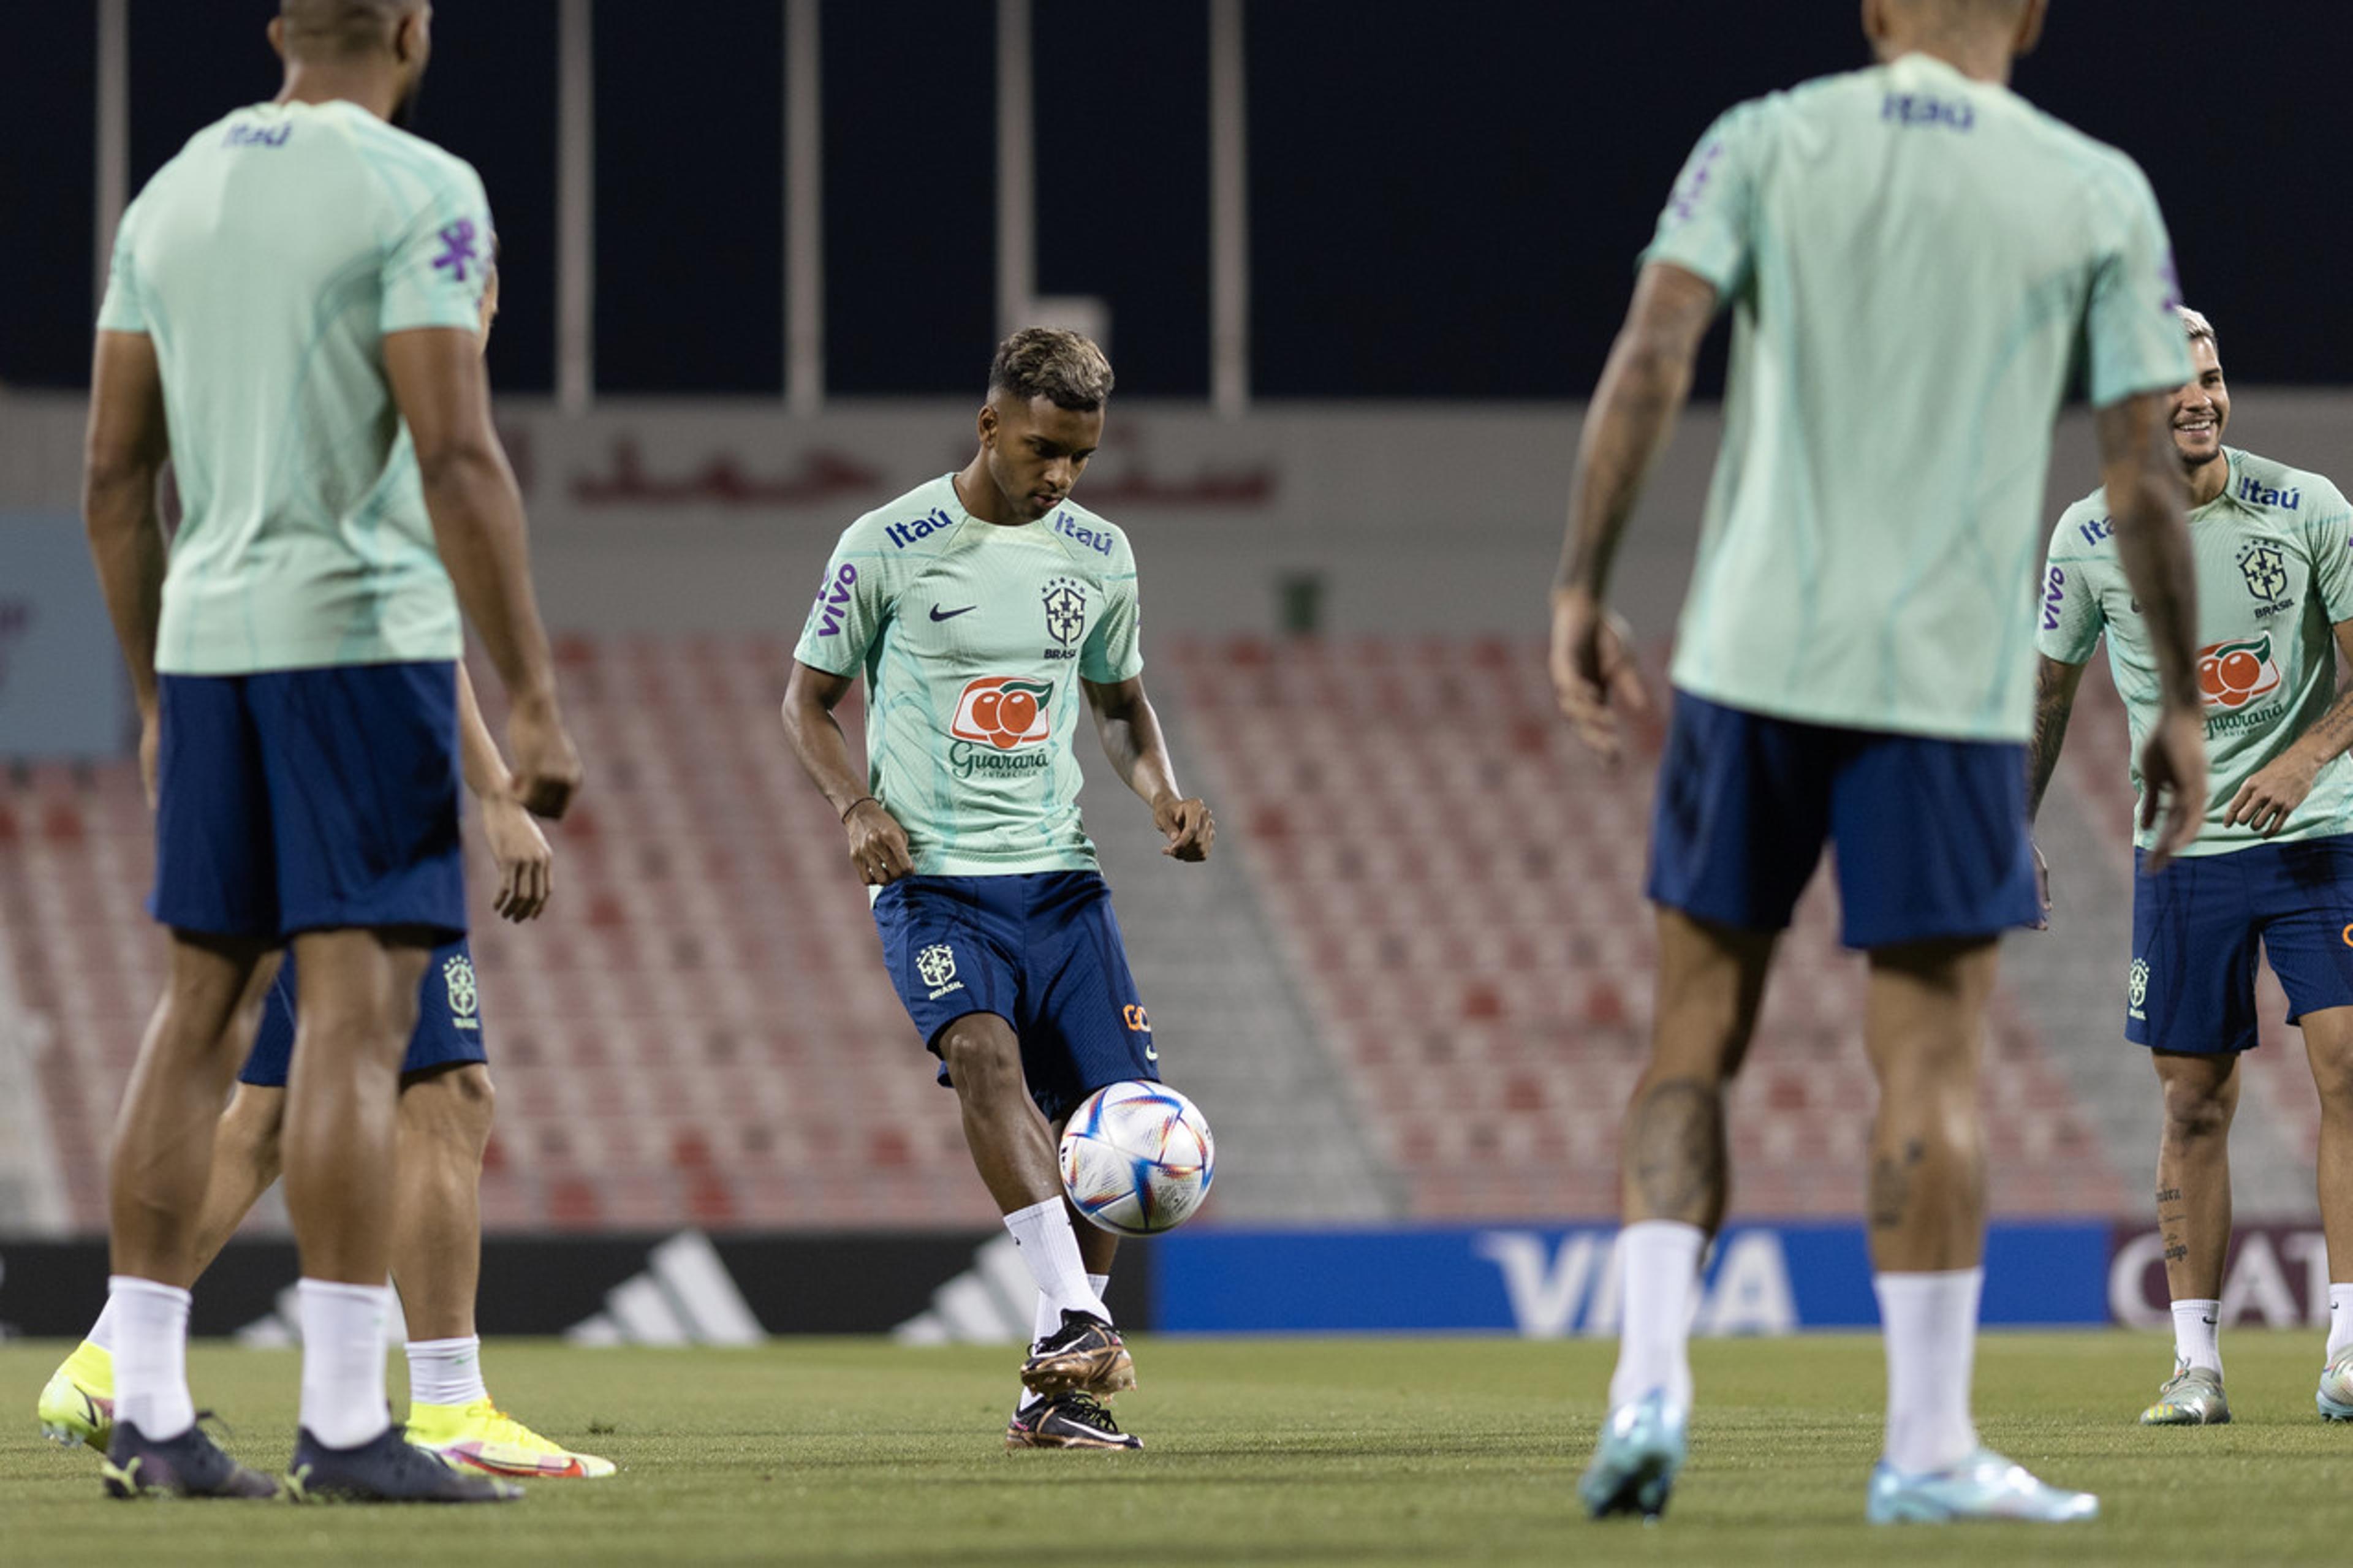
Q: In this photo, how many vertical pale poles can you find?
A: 5